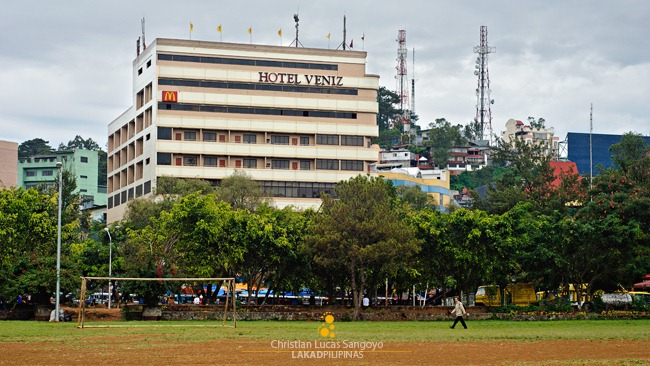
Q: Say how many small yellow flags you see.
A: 5